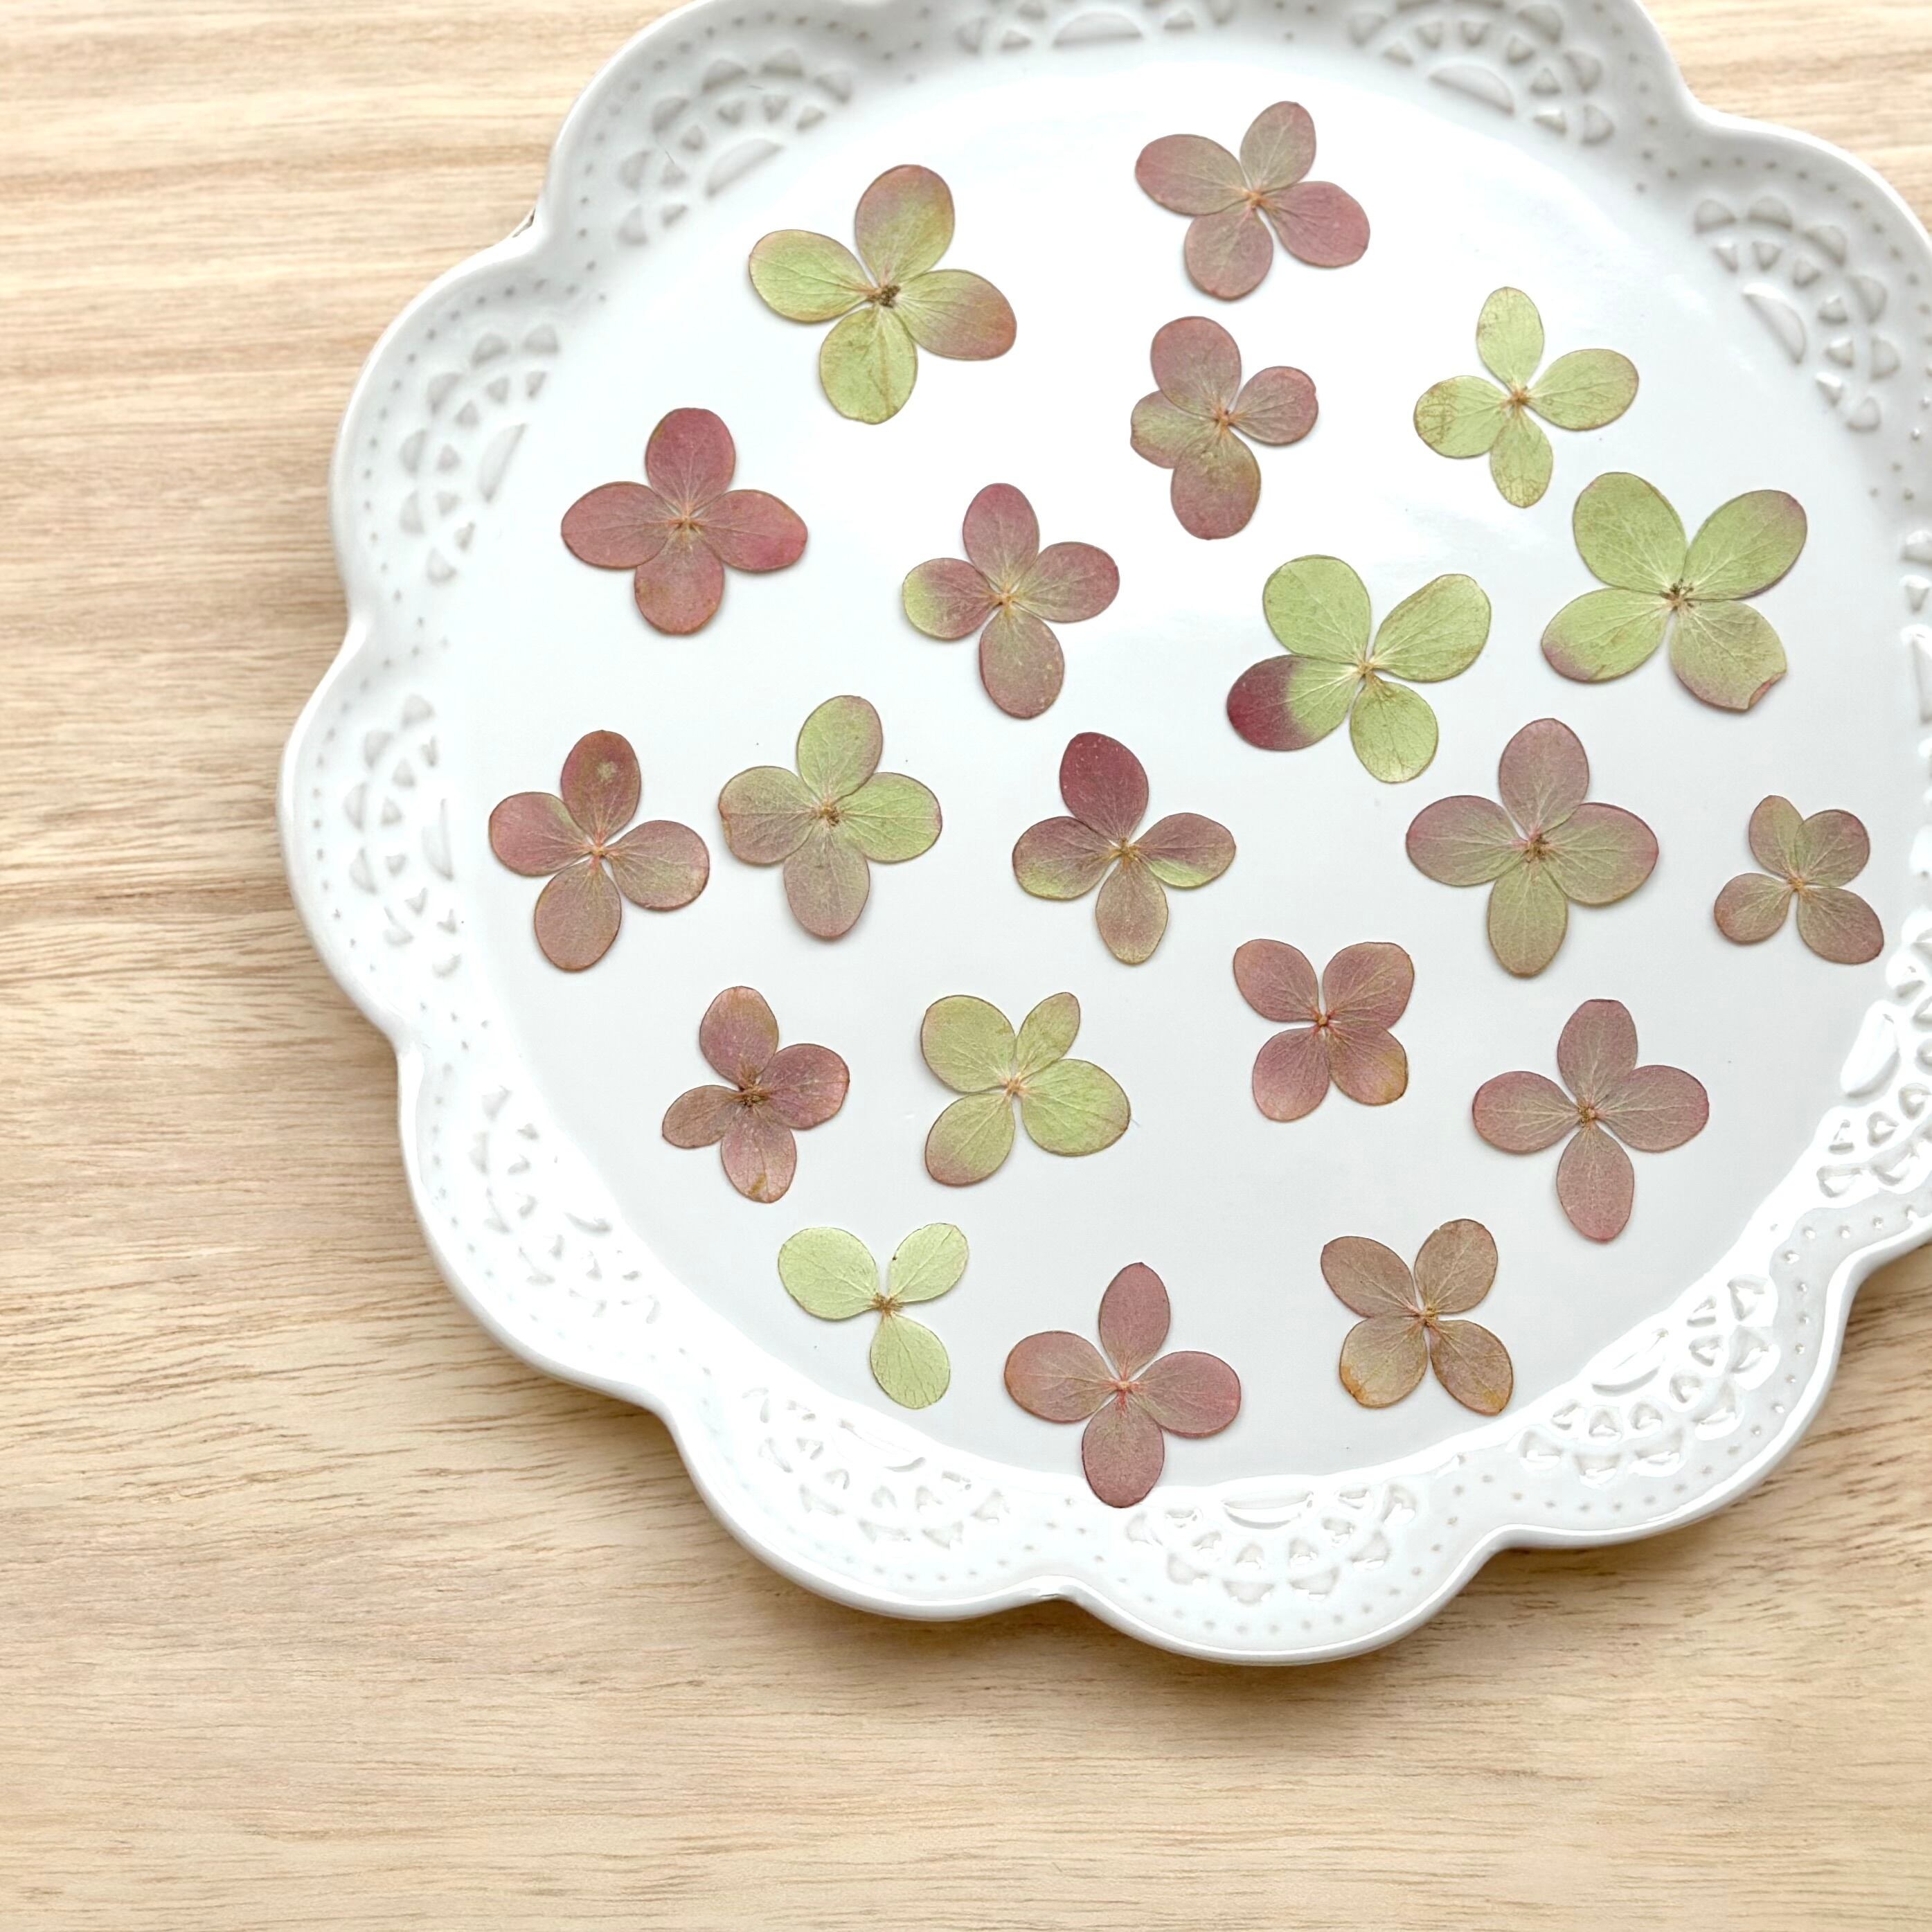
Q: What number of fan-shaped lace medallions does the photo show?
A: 12